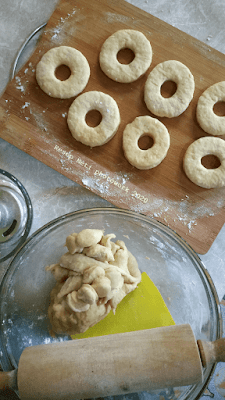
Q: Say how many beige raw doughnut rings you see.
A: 7